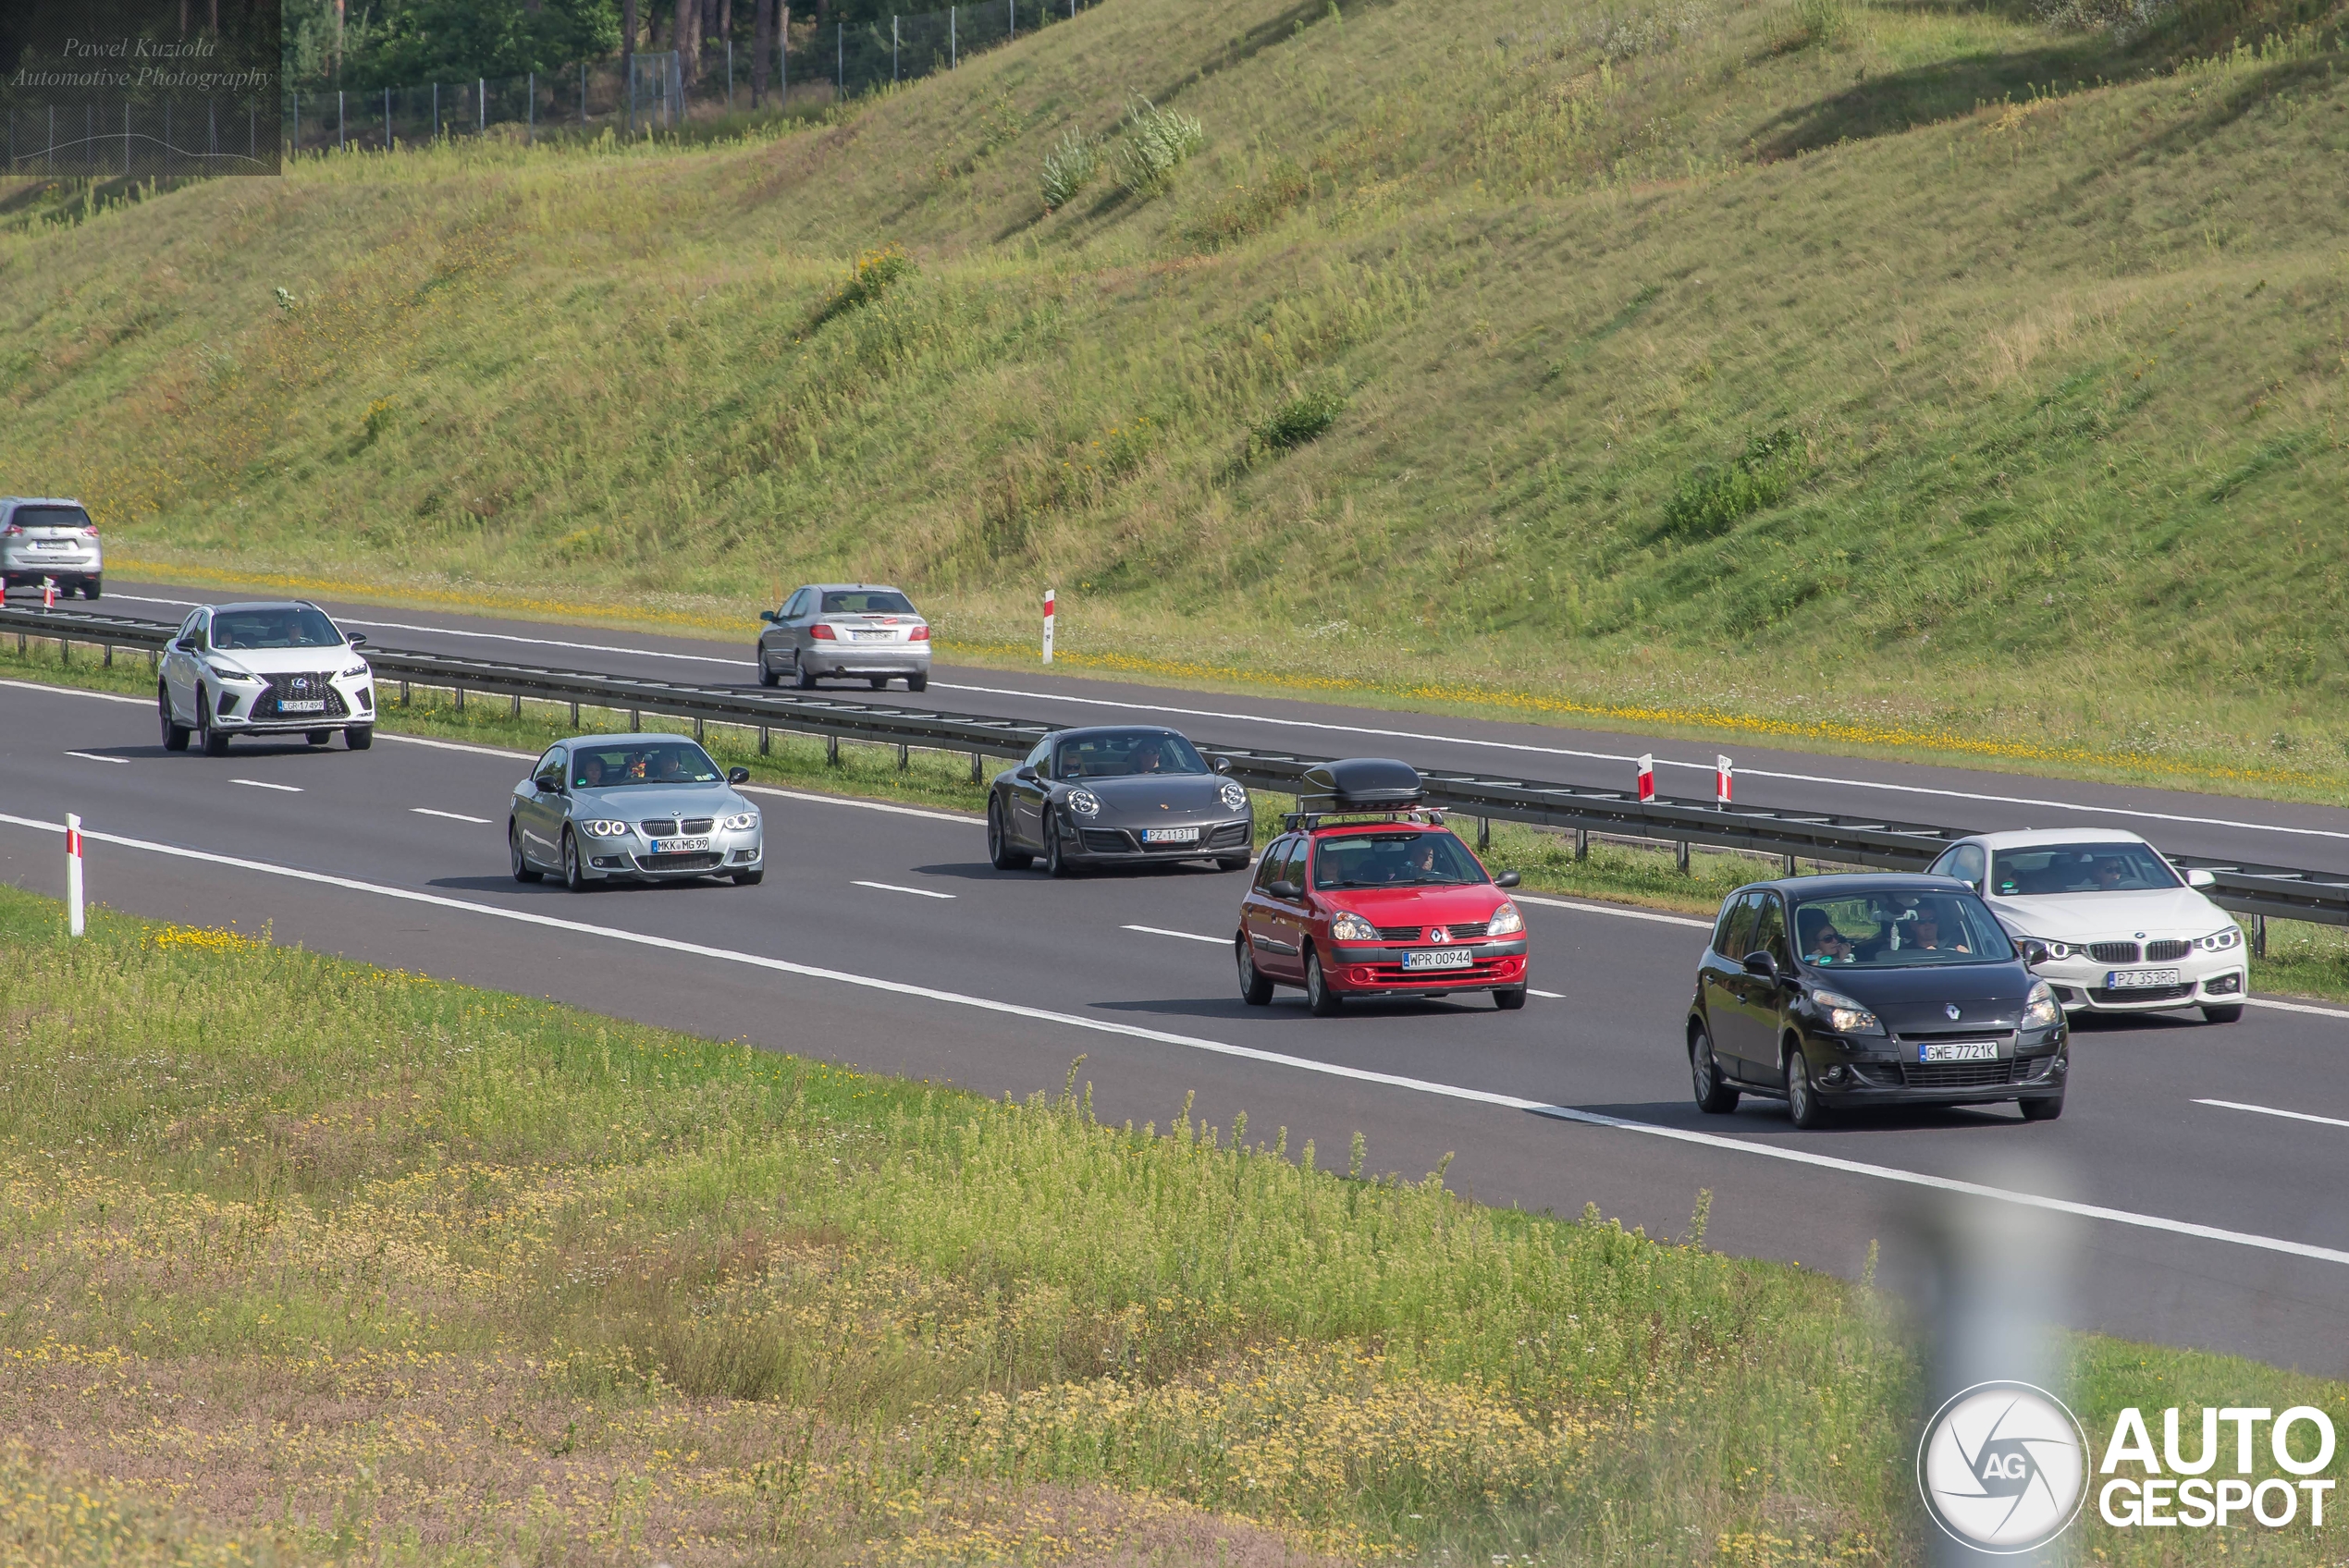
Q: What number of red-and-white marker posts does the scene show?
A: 6